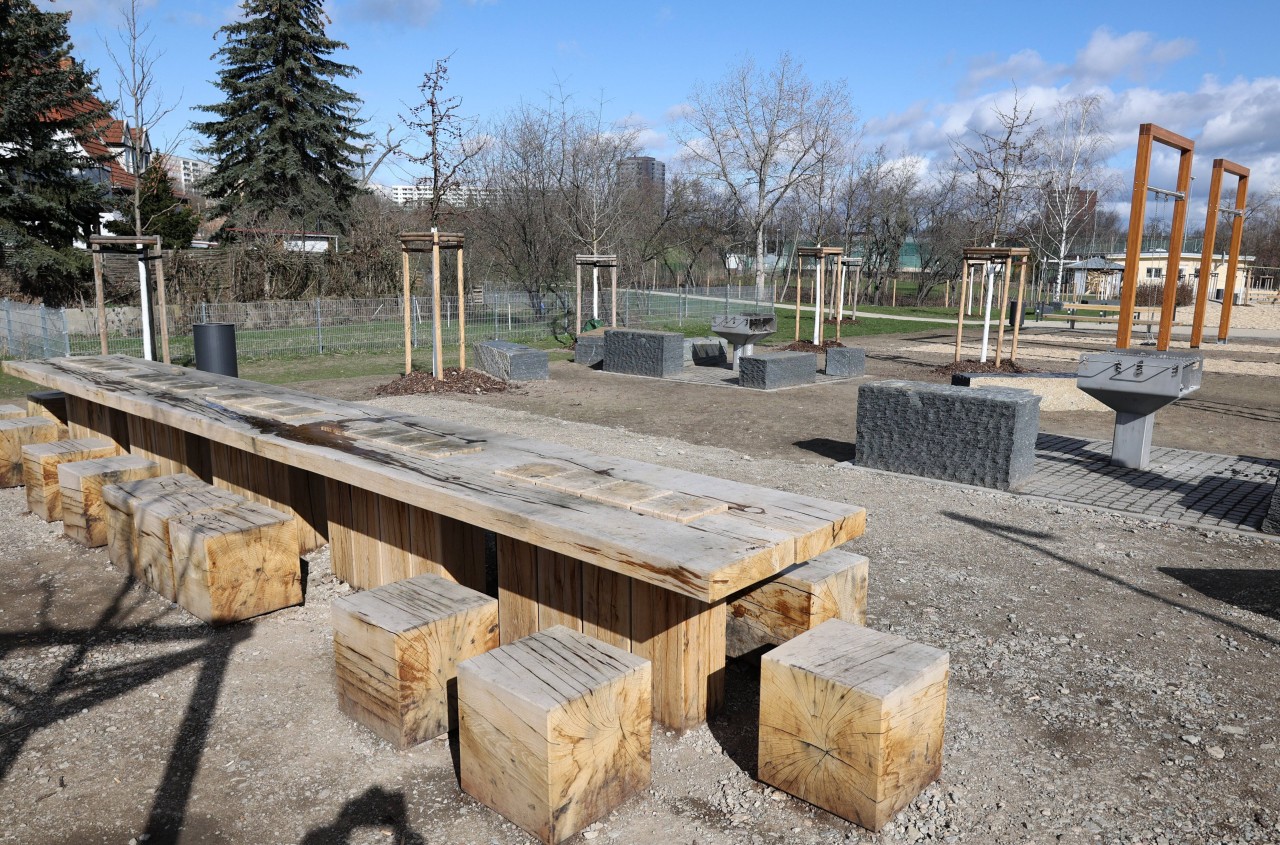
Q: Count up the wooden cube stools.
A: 12